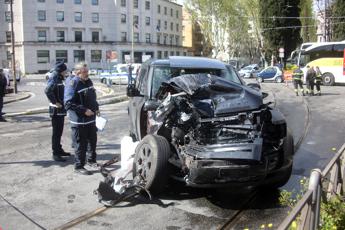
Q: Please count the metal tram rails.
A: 2